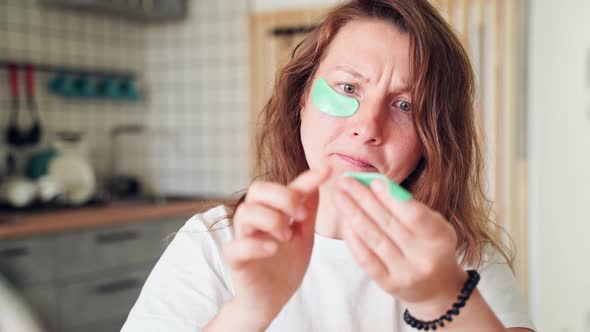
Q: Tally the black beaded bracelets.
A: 1